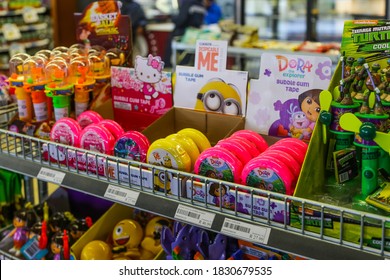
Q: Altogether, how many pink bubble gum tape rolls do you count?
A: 13